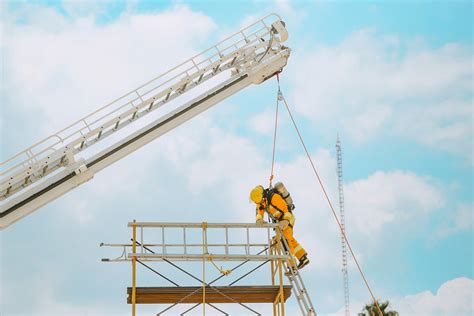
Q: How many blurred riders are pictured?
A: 0